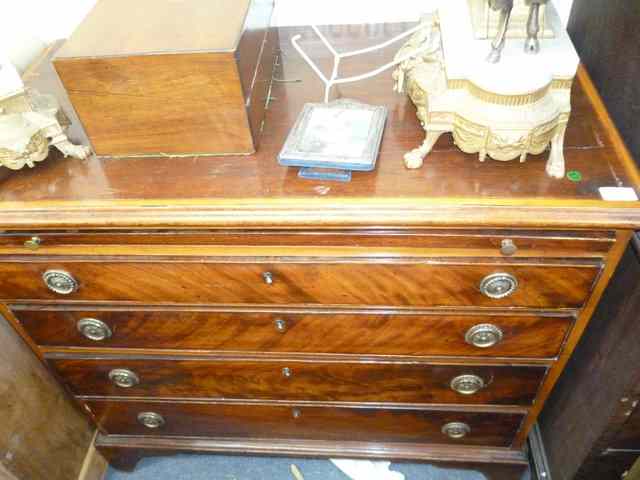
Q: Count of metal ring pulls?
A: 8